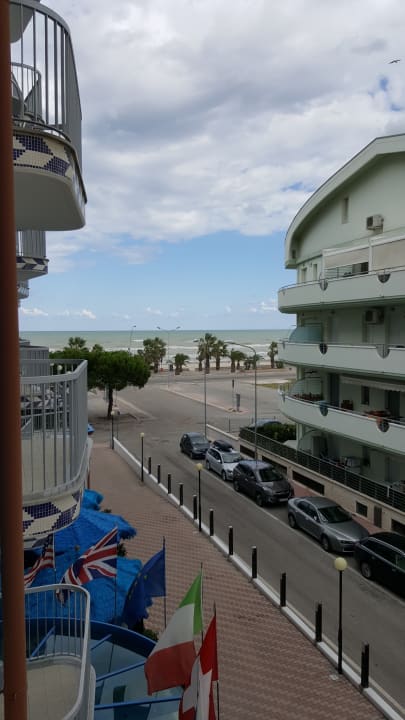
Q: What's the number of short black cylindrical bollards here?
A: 11